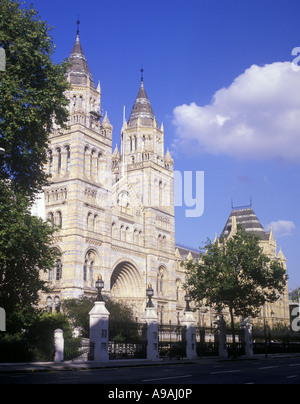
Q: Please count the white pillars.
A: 6